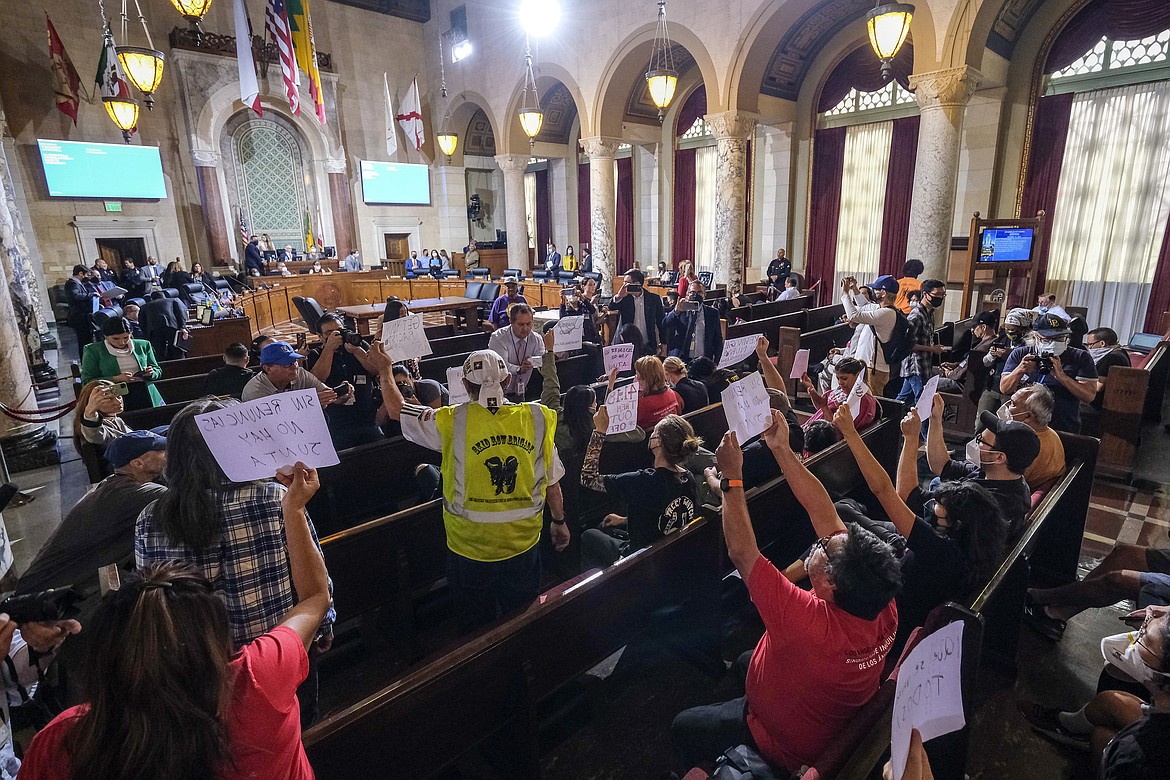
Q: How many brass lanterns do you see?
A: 7